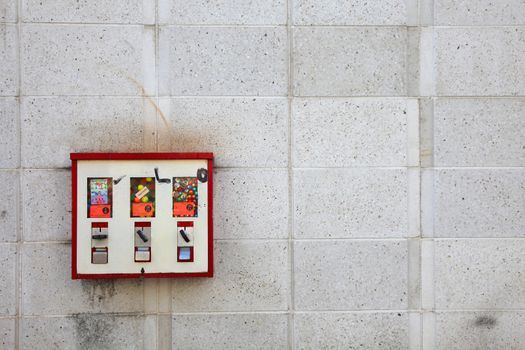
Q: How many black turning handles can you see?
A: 3